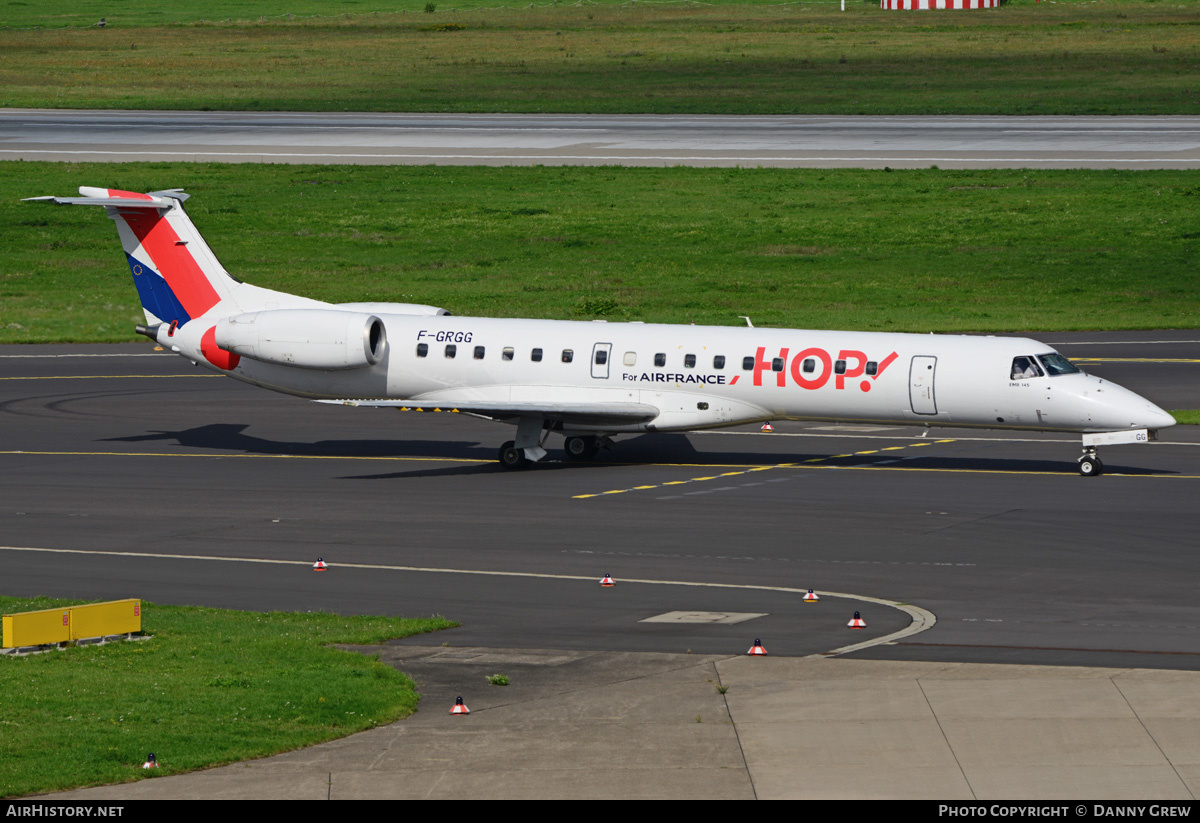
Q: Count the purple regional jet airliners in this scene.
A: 0